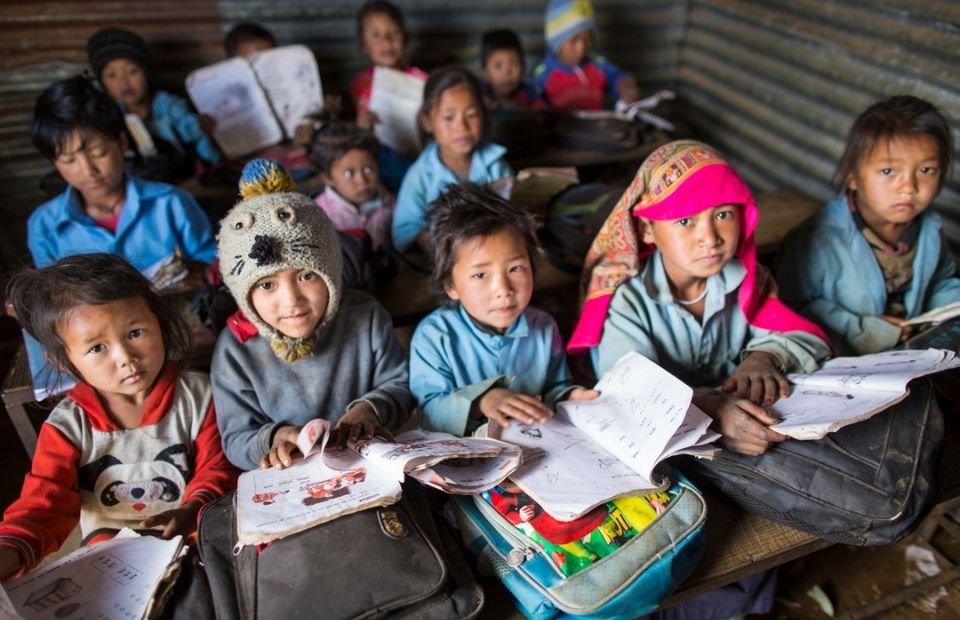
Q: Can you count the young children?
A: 13